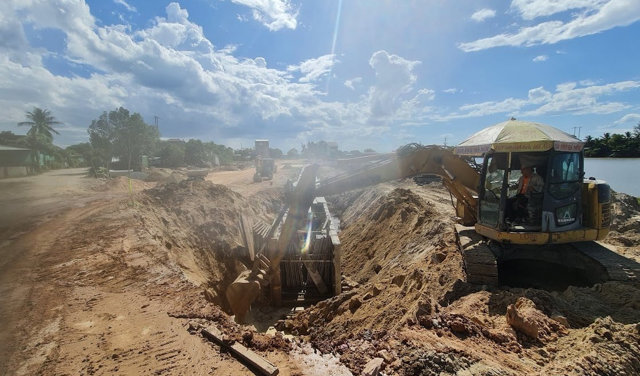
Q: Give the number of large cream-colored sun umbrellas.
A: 1